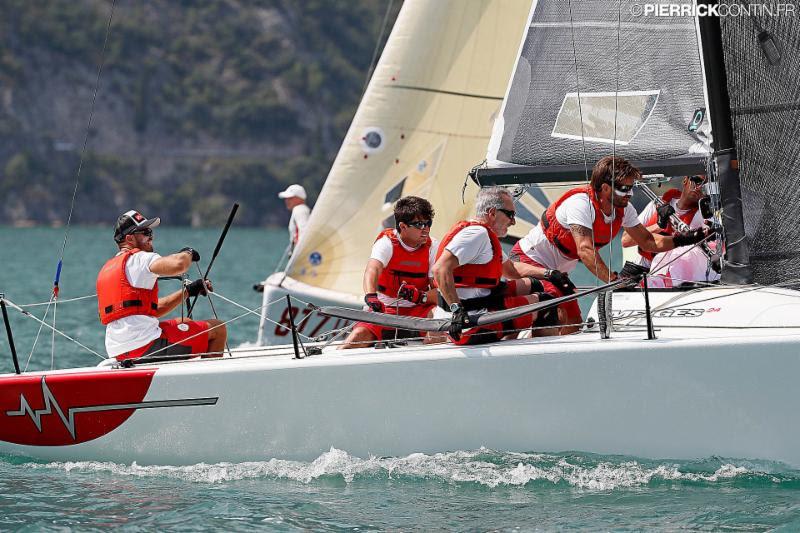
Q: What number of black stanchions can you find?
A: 3